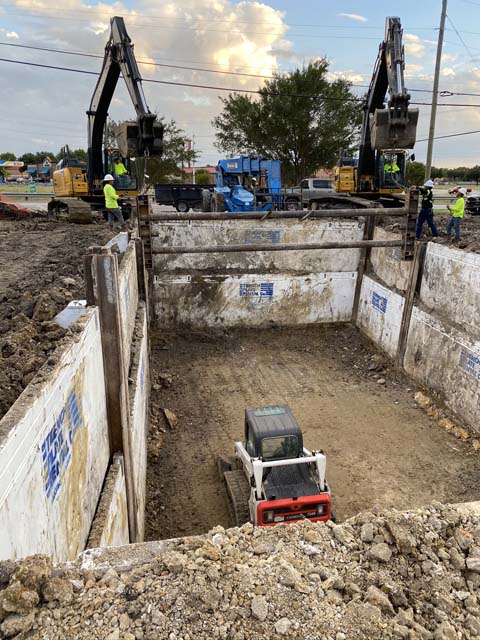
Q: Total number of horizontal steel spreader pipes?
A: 2